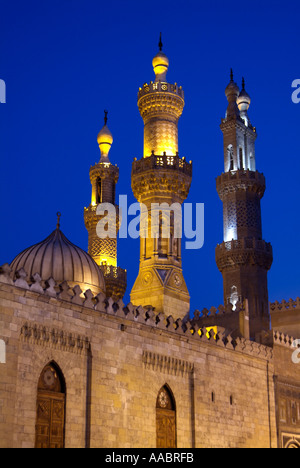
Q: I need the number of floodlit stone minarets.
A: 3